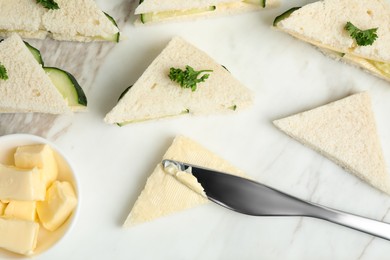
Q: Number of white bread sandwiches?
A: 5